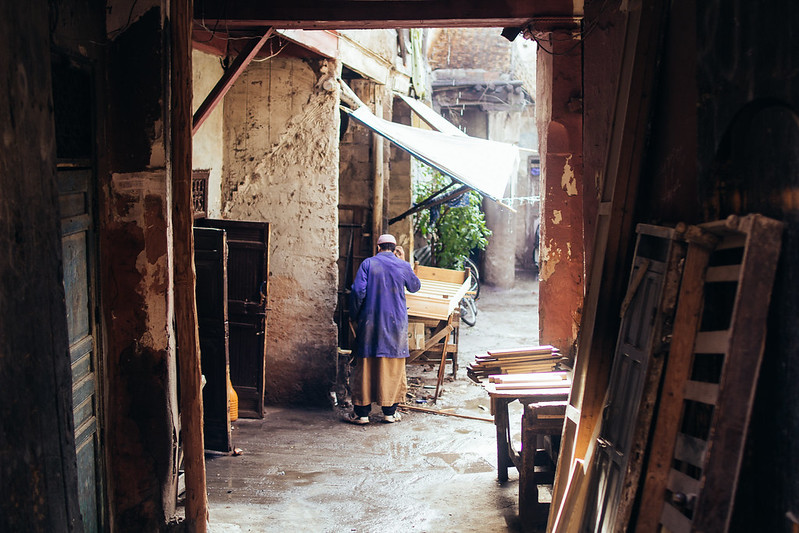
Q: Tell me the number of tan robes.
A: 1